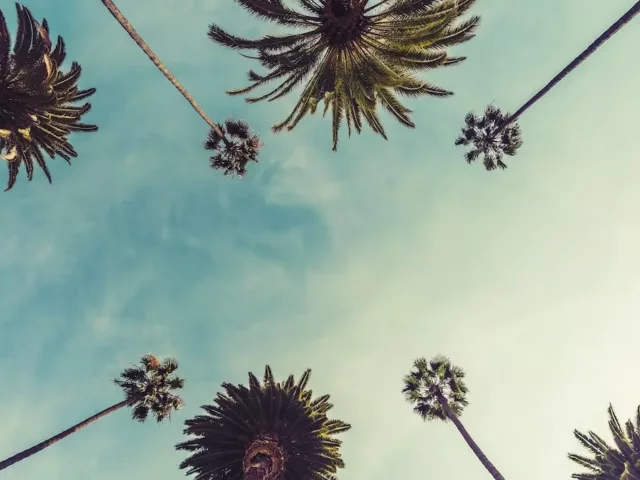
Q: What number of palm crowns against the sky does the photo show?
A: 8